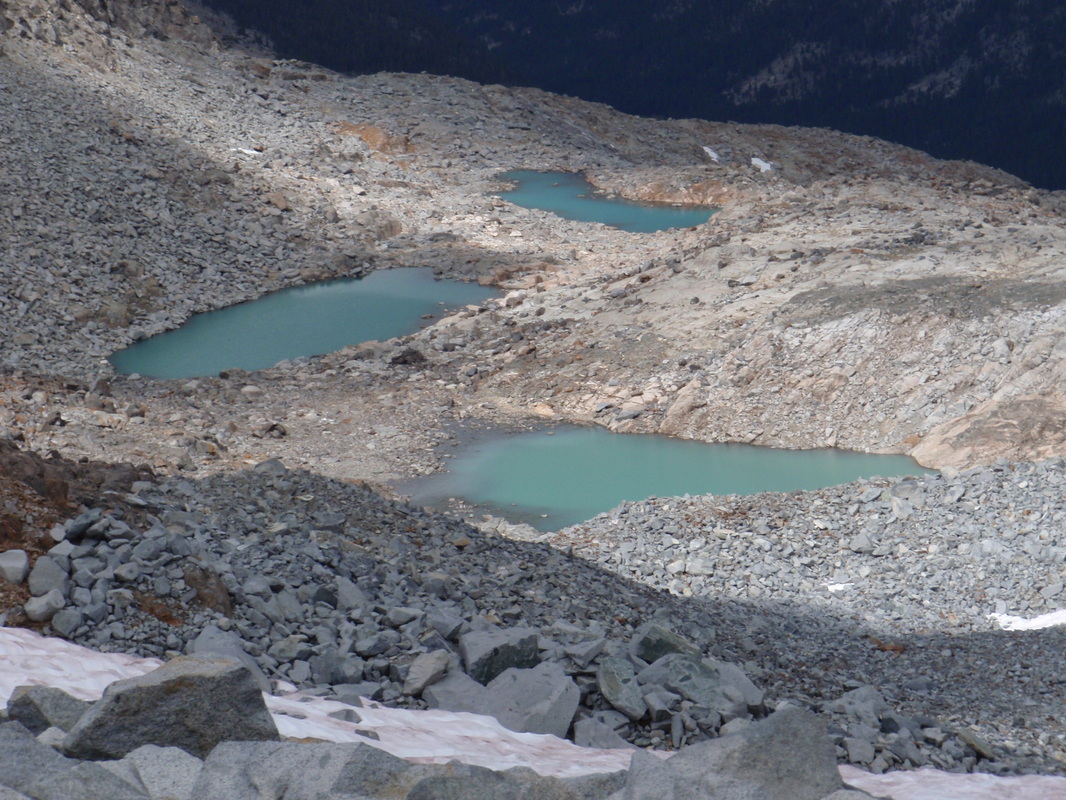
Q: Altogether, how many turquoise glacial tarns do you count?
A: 3